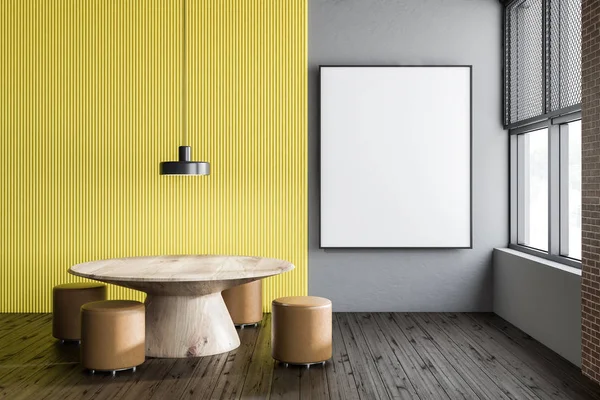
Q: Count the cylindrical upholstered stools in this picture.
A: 4